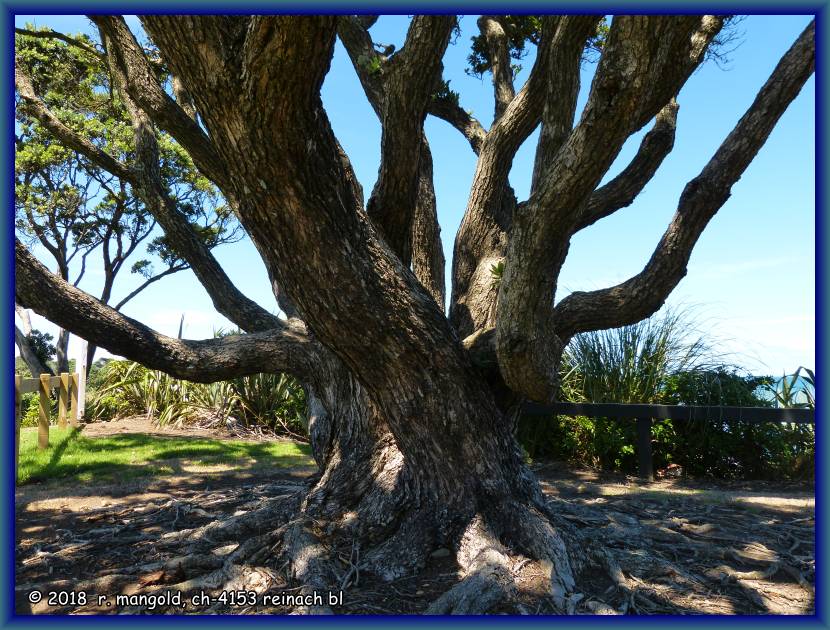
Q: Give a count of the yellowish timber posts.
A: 4